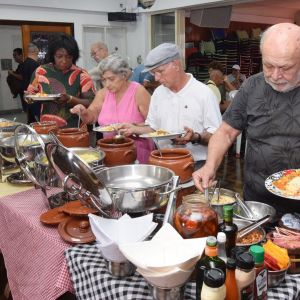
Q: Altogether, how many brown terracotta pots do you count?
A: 4